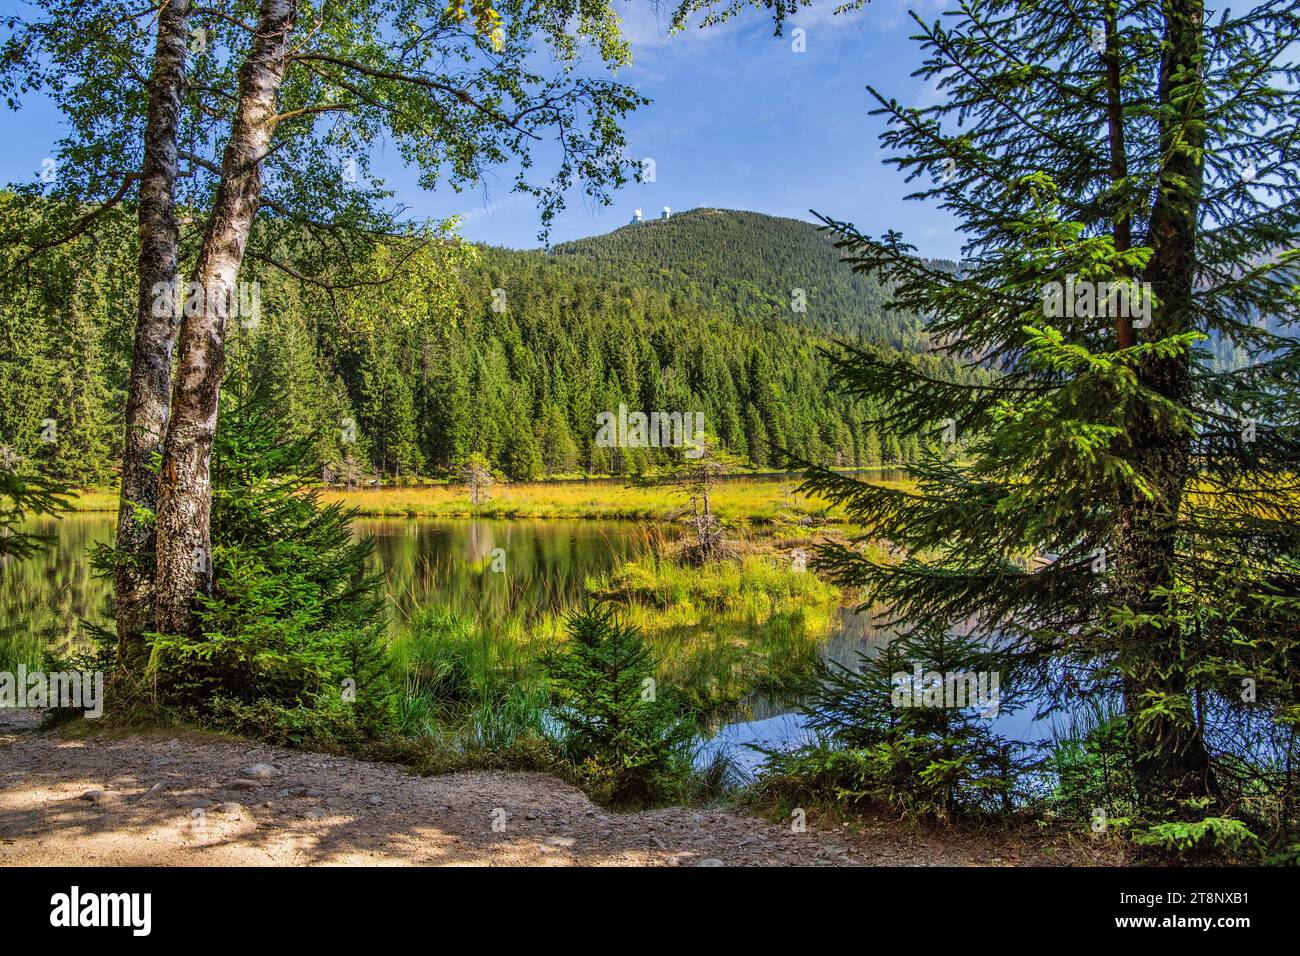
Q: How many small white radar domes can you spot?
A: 2